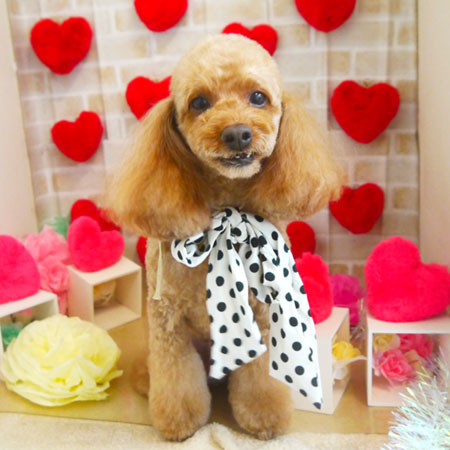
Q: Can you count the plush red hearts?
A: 11